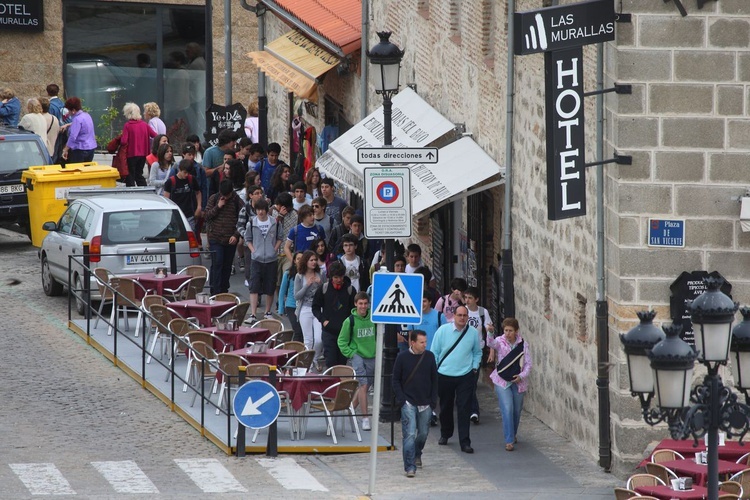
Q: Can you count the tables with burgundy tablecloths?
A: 8